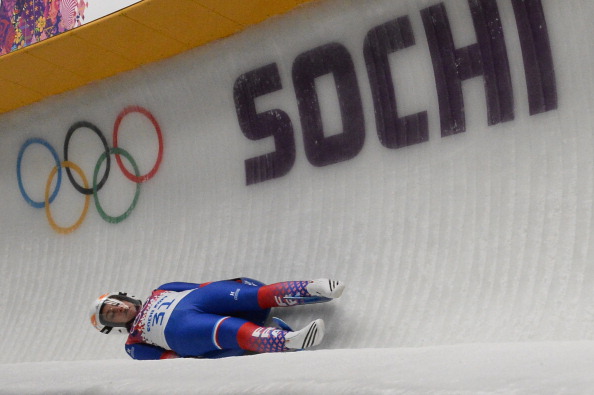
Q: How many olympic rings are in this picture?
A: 5